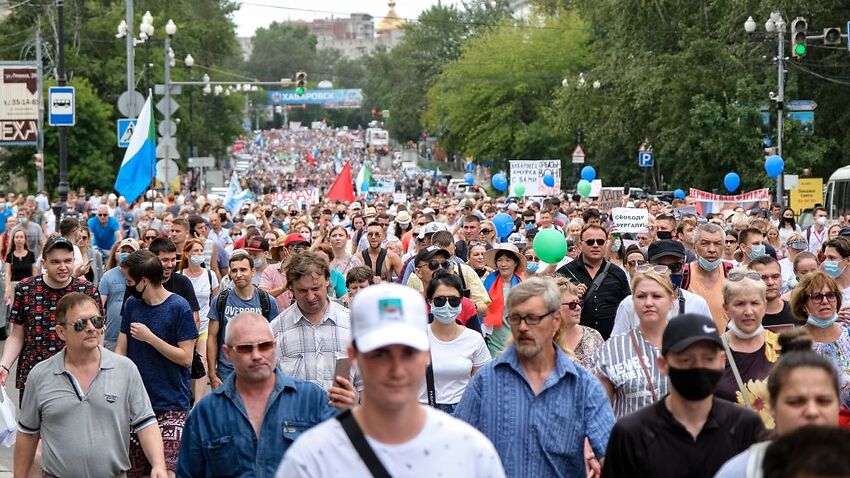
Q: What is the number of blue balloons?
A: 8